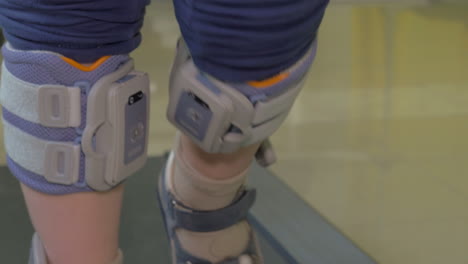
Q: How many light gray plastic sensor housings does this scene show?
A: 2